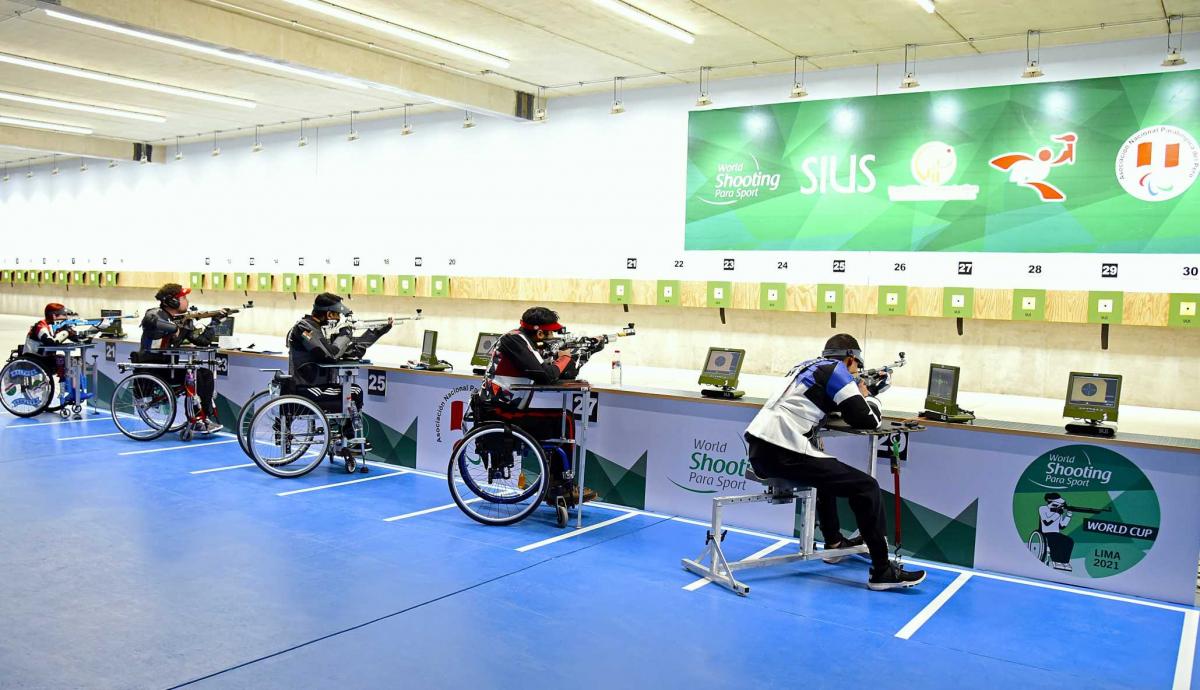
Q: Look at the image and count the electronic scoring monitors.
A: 7